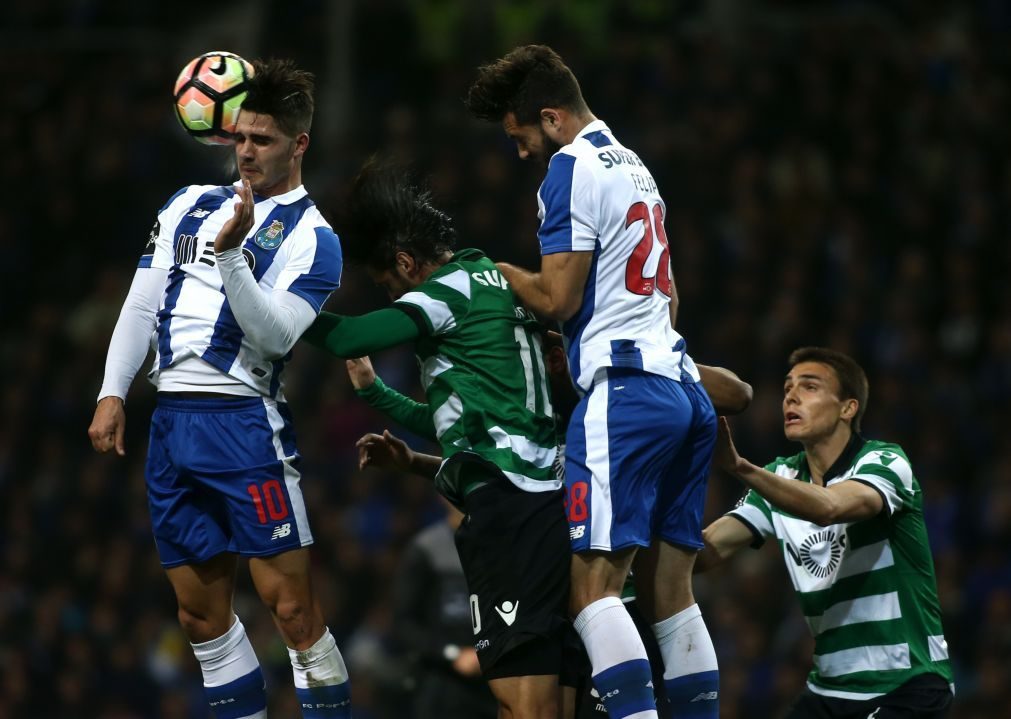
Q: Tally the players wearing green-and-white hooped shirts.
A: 2